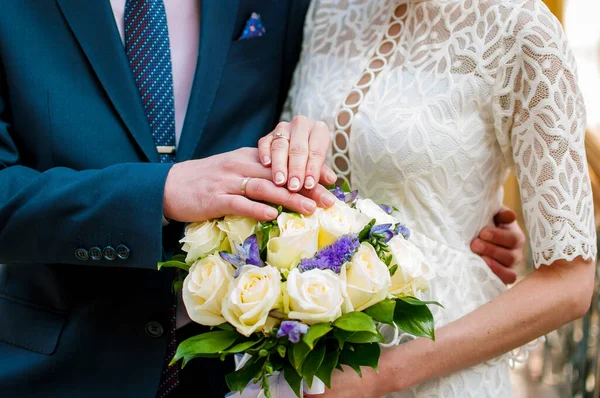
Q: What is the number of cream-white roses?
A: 10